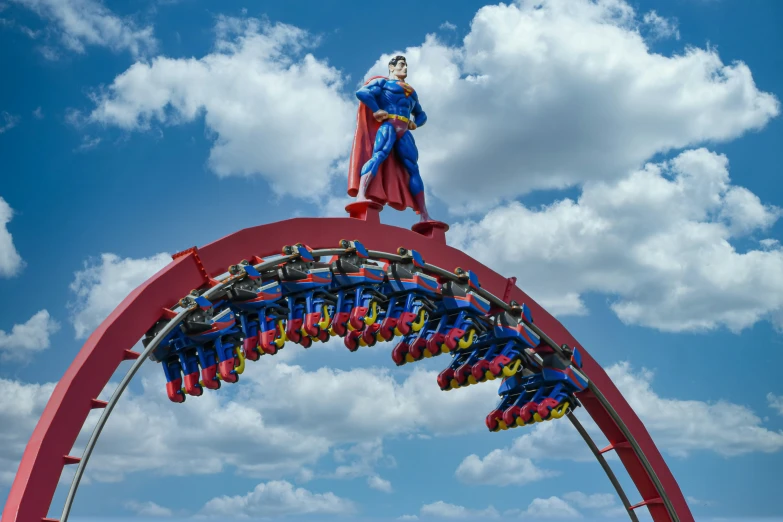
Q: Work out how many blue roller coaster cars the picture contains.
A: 8